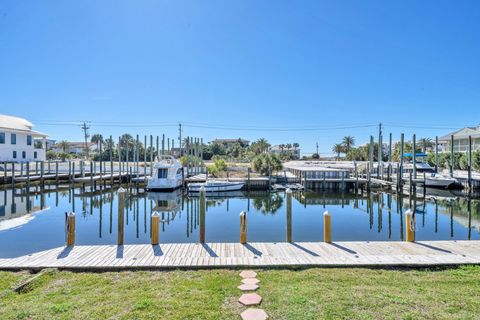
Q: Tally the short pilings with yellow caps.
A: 5